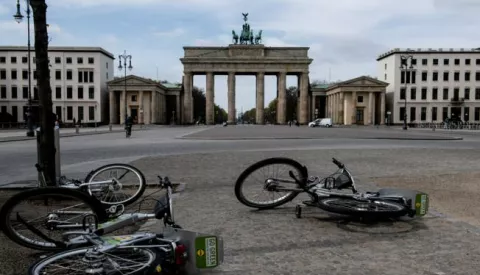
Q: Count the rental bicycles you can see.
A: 3